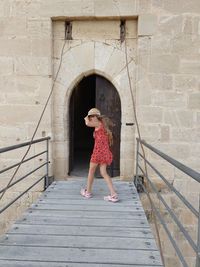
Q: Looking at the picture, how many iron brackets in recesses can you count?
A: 2